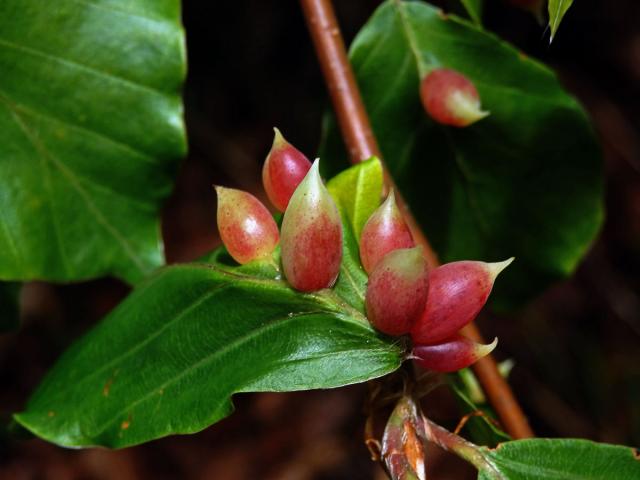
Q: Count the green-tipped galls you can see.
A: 8